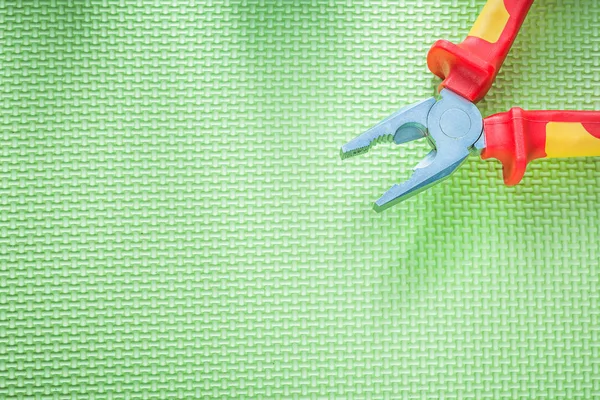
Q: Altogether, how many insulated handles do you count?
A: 2